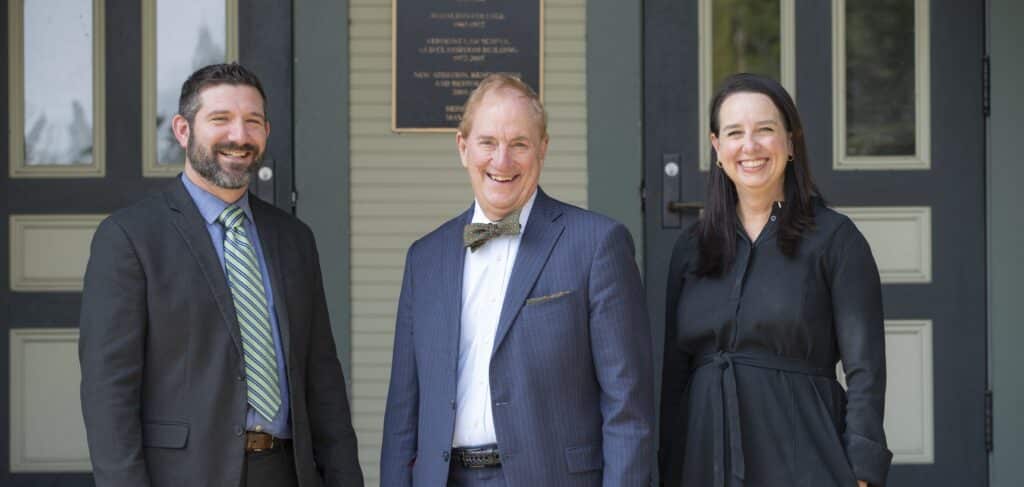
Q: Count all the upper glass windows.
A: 4